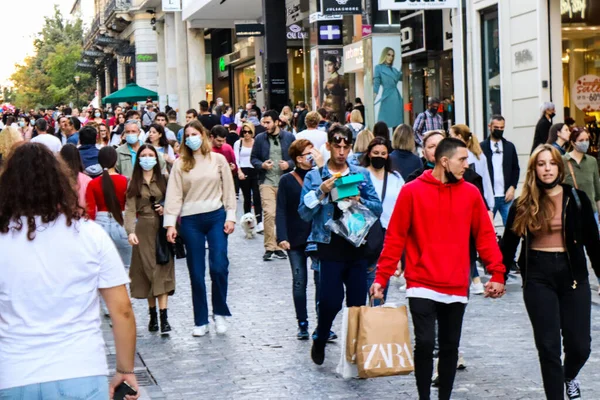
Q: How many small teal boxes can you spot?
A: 1